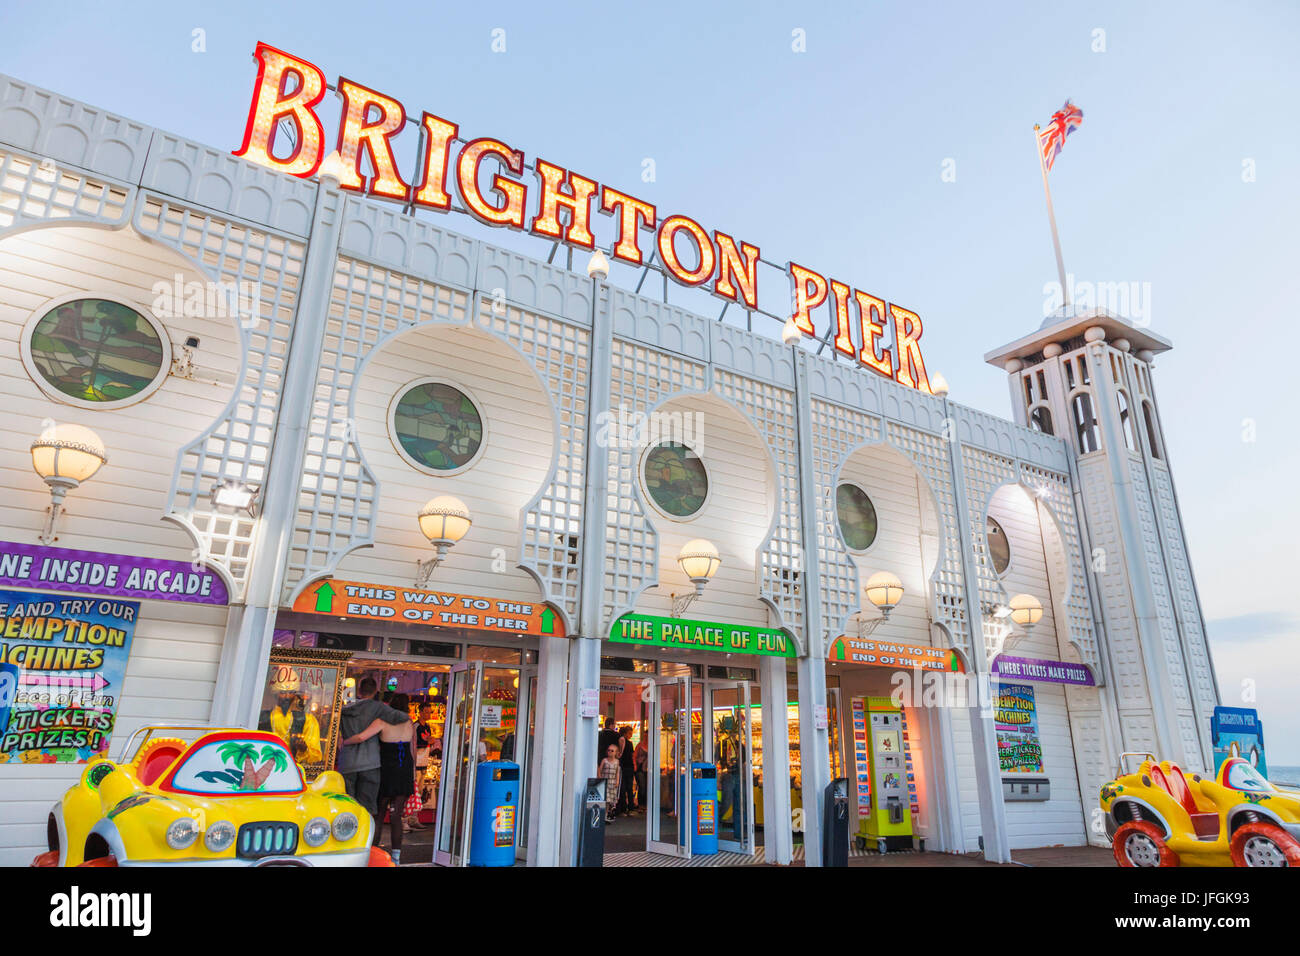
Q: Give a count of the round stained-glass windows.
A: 5